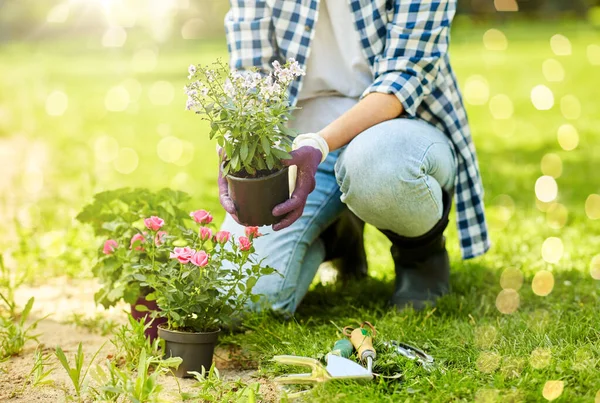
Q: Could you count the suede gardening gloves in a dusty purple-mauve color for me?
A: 2